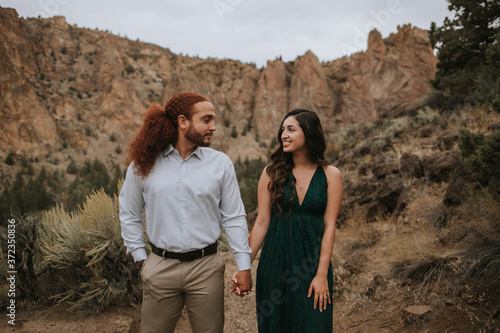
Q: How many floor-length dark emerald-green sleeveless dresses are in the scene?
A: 1